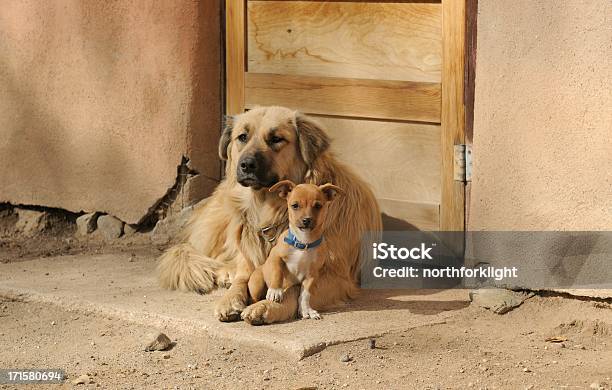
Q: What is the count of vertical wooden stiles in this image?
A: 2